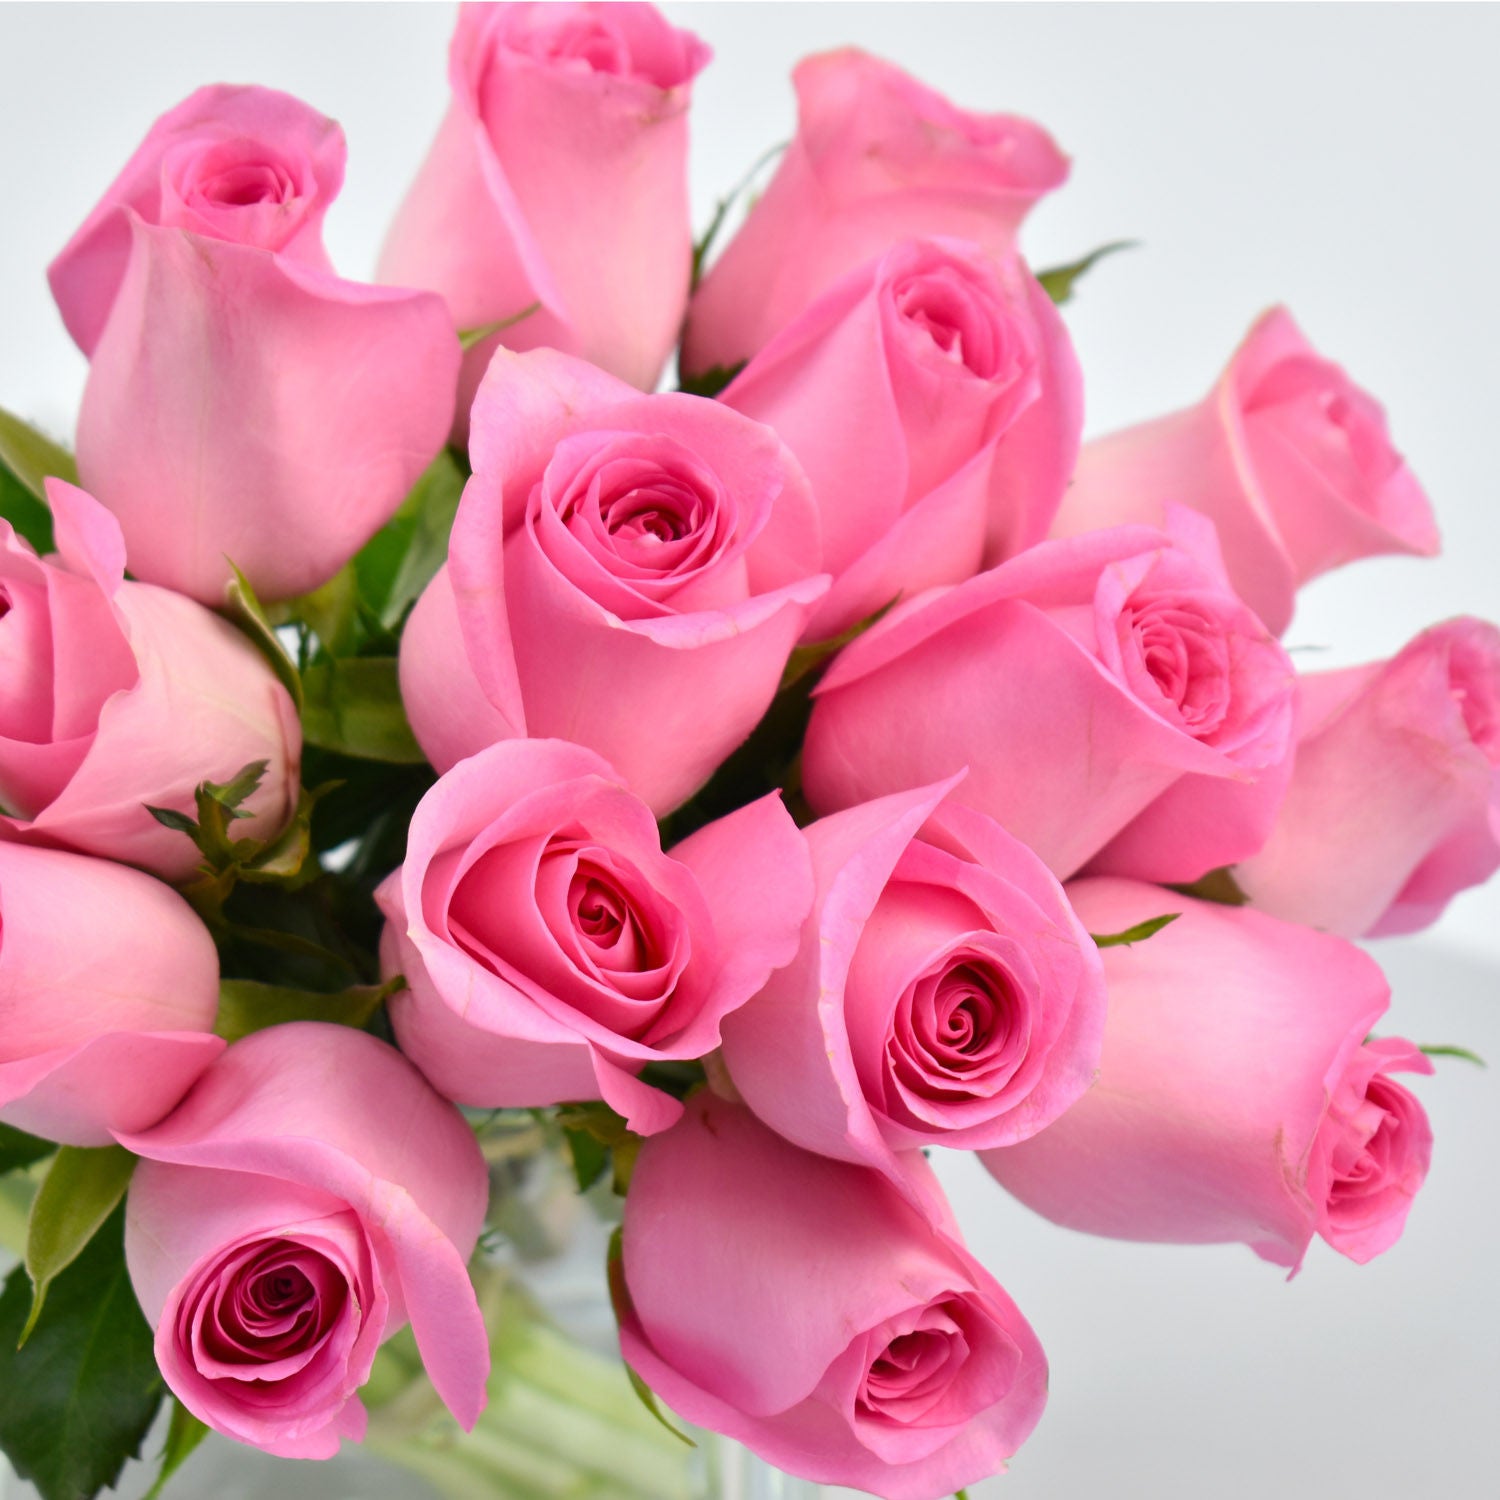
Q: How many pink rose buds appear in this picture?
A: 15